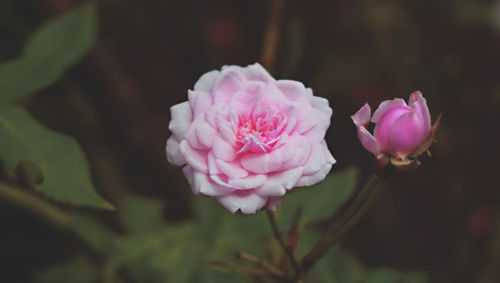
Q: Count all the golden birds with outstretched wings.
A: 0